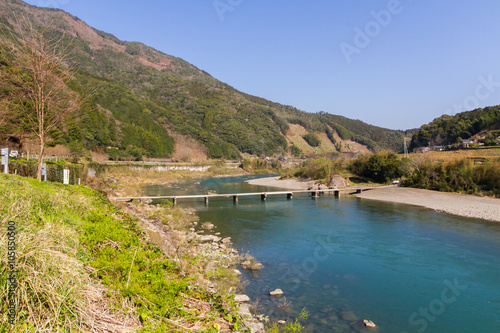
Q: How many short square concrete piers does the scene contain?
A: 8